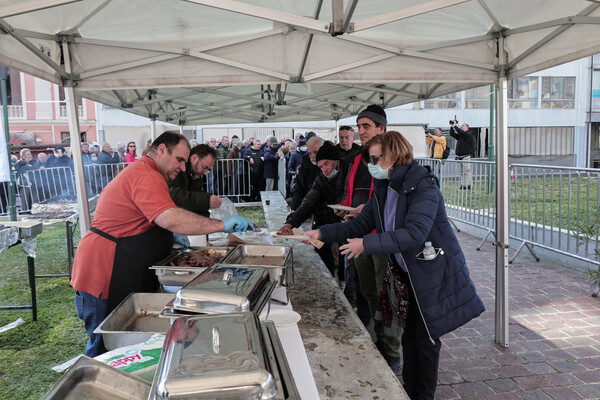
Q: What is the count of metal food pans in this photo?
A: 6